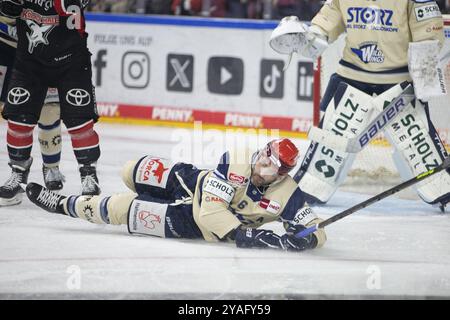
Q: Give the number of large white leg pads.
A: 2